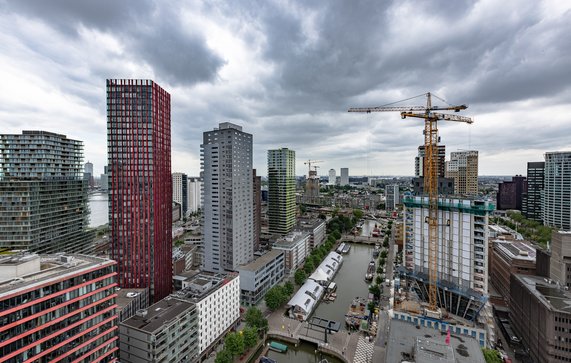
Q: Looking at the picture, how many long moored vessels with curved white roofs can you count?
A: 2